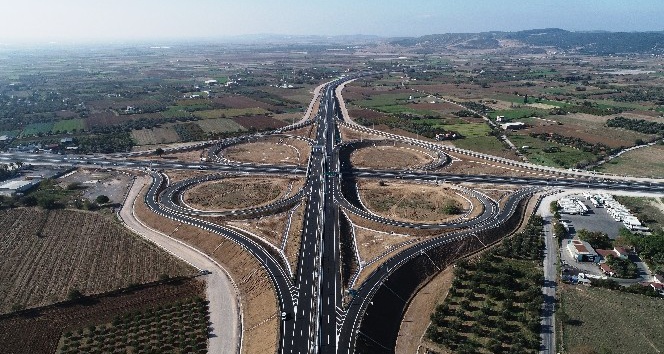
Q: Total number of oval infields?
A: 4